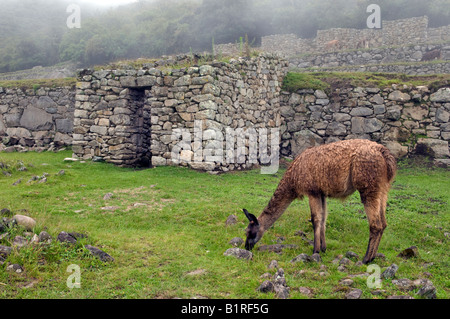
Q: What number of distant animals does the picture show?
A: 3